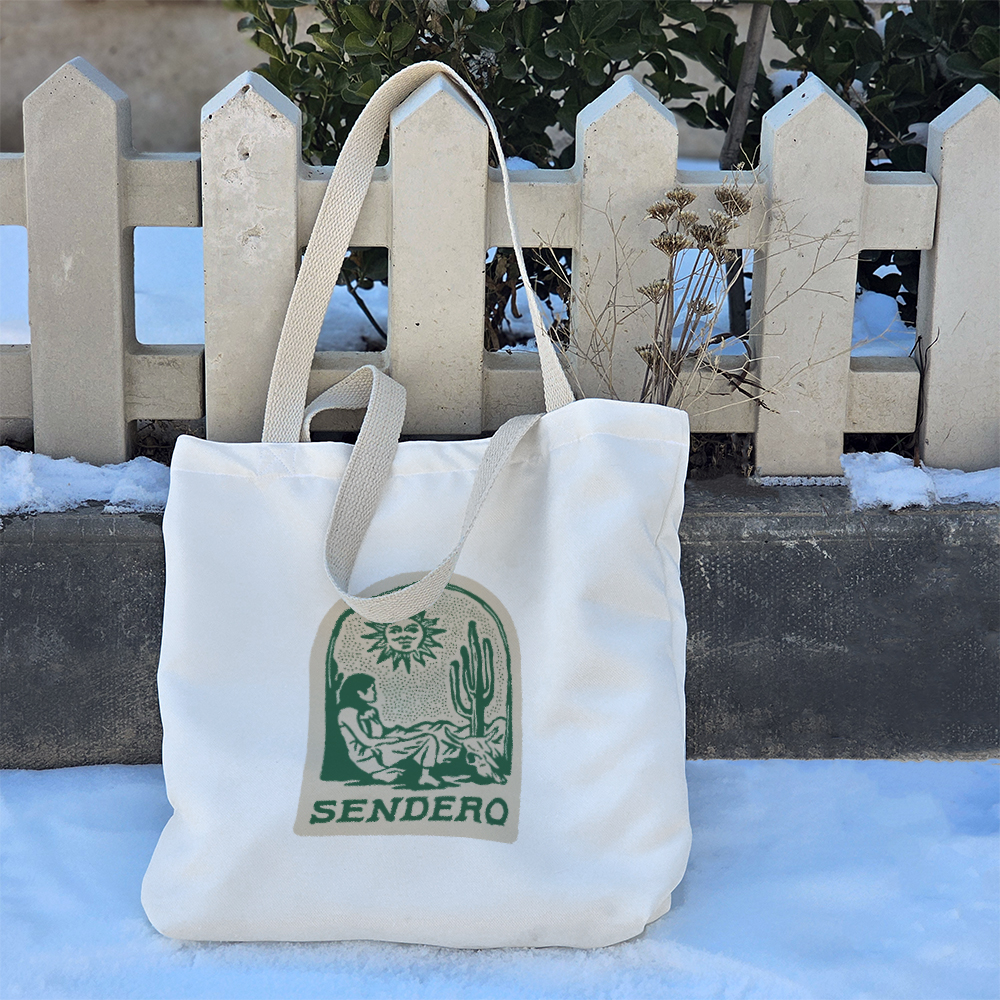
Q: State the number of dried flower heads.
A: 11